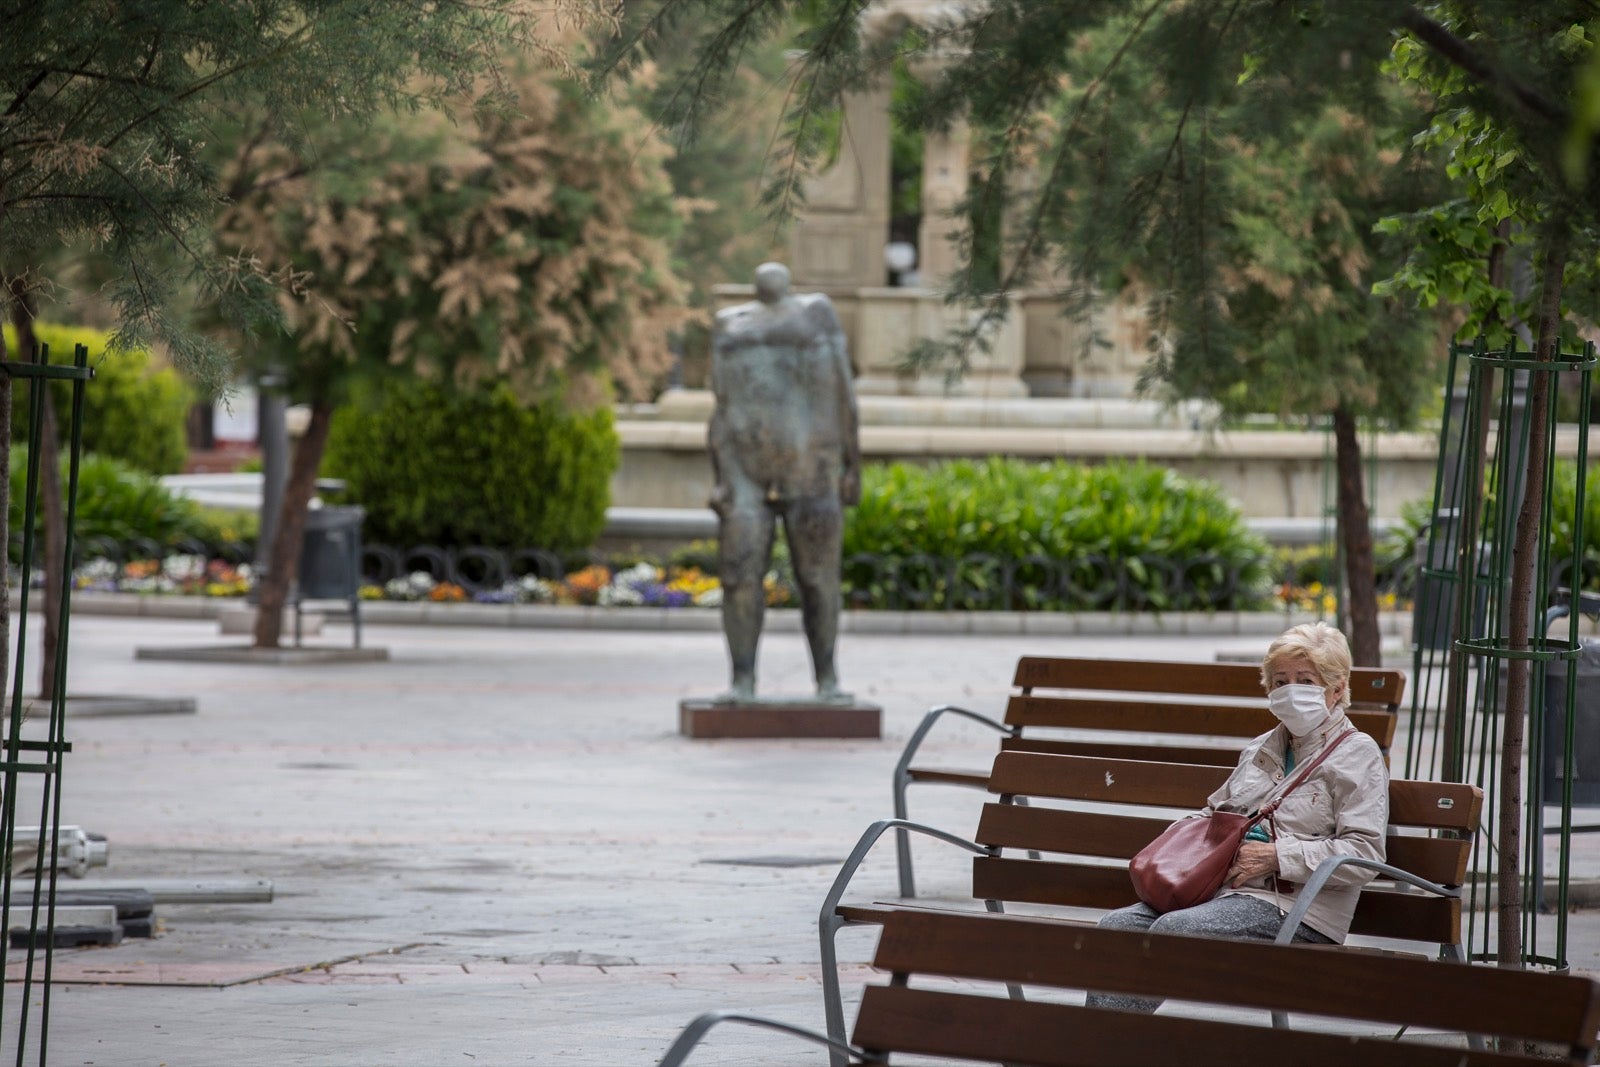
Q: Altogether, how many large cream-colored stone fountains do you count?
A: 1